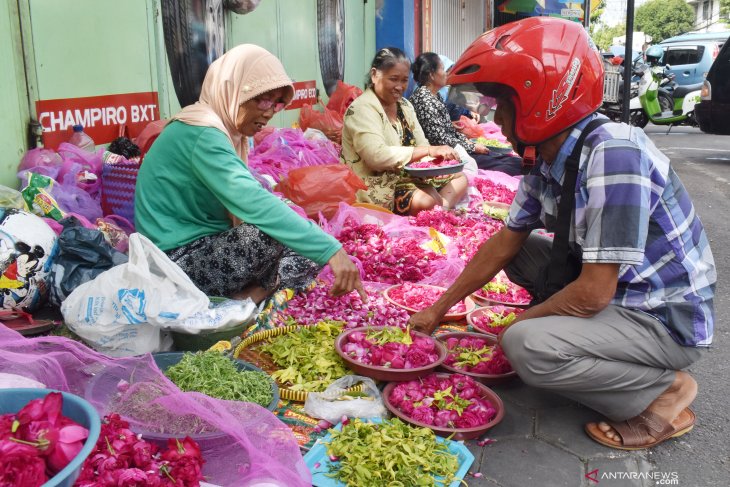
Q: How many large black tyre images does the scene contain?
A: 2